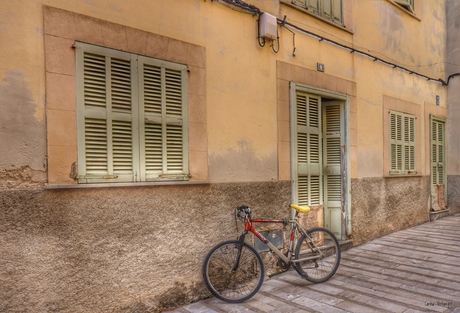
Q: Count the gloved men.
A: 0